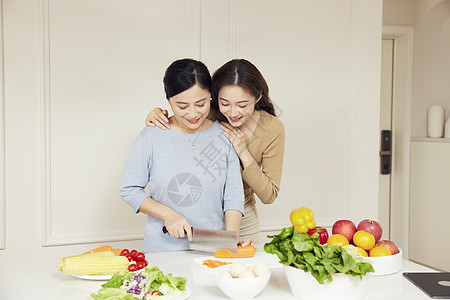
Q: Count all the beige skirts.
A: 1